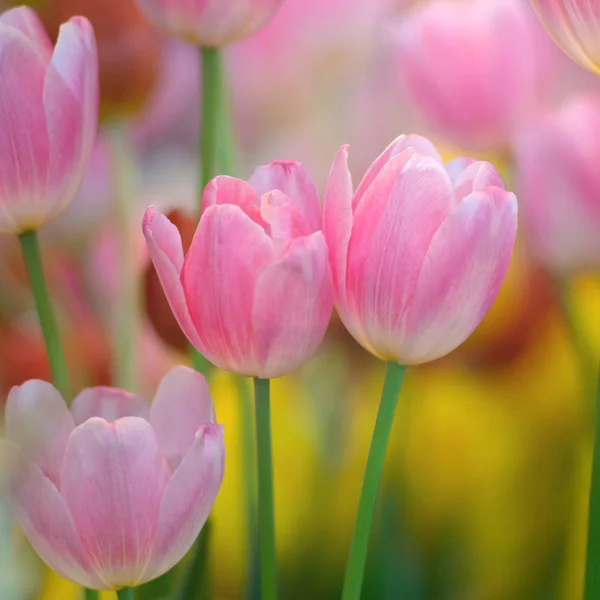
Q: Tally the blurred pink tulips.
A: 2